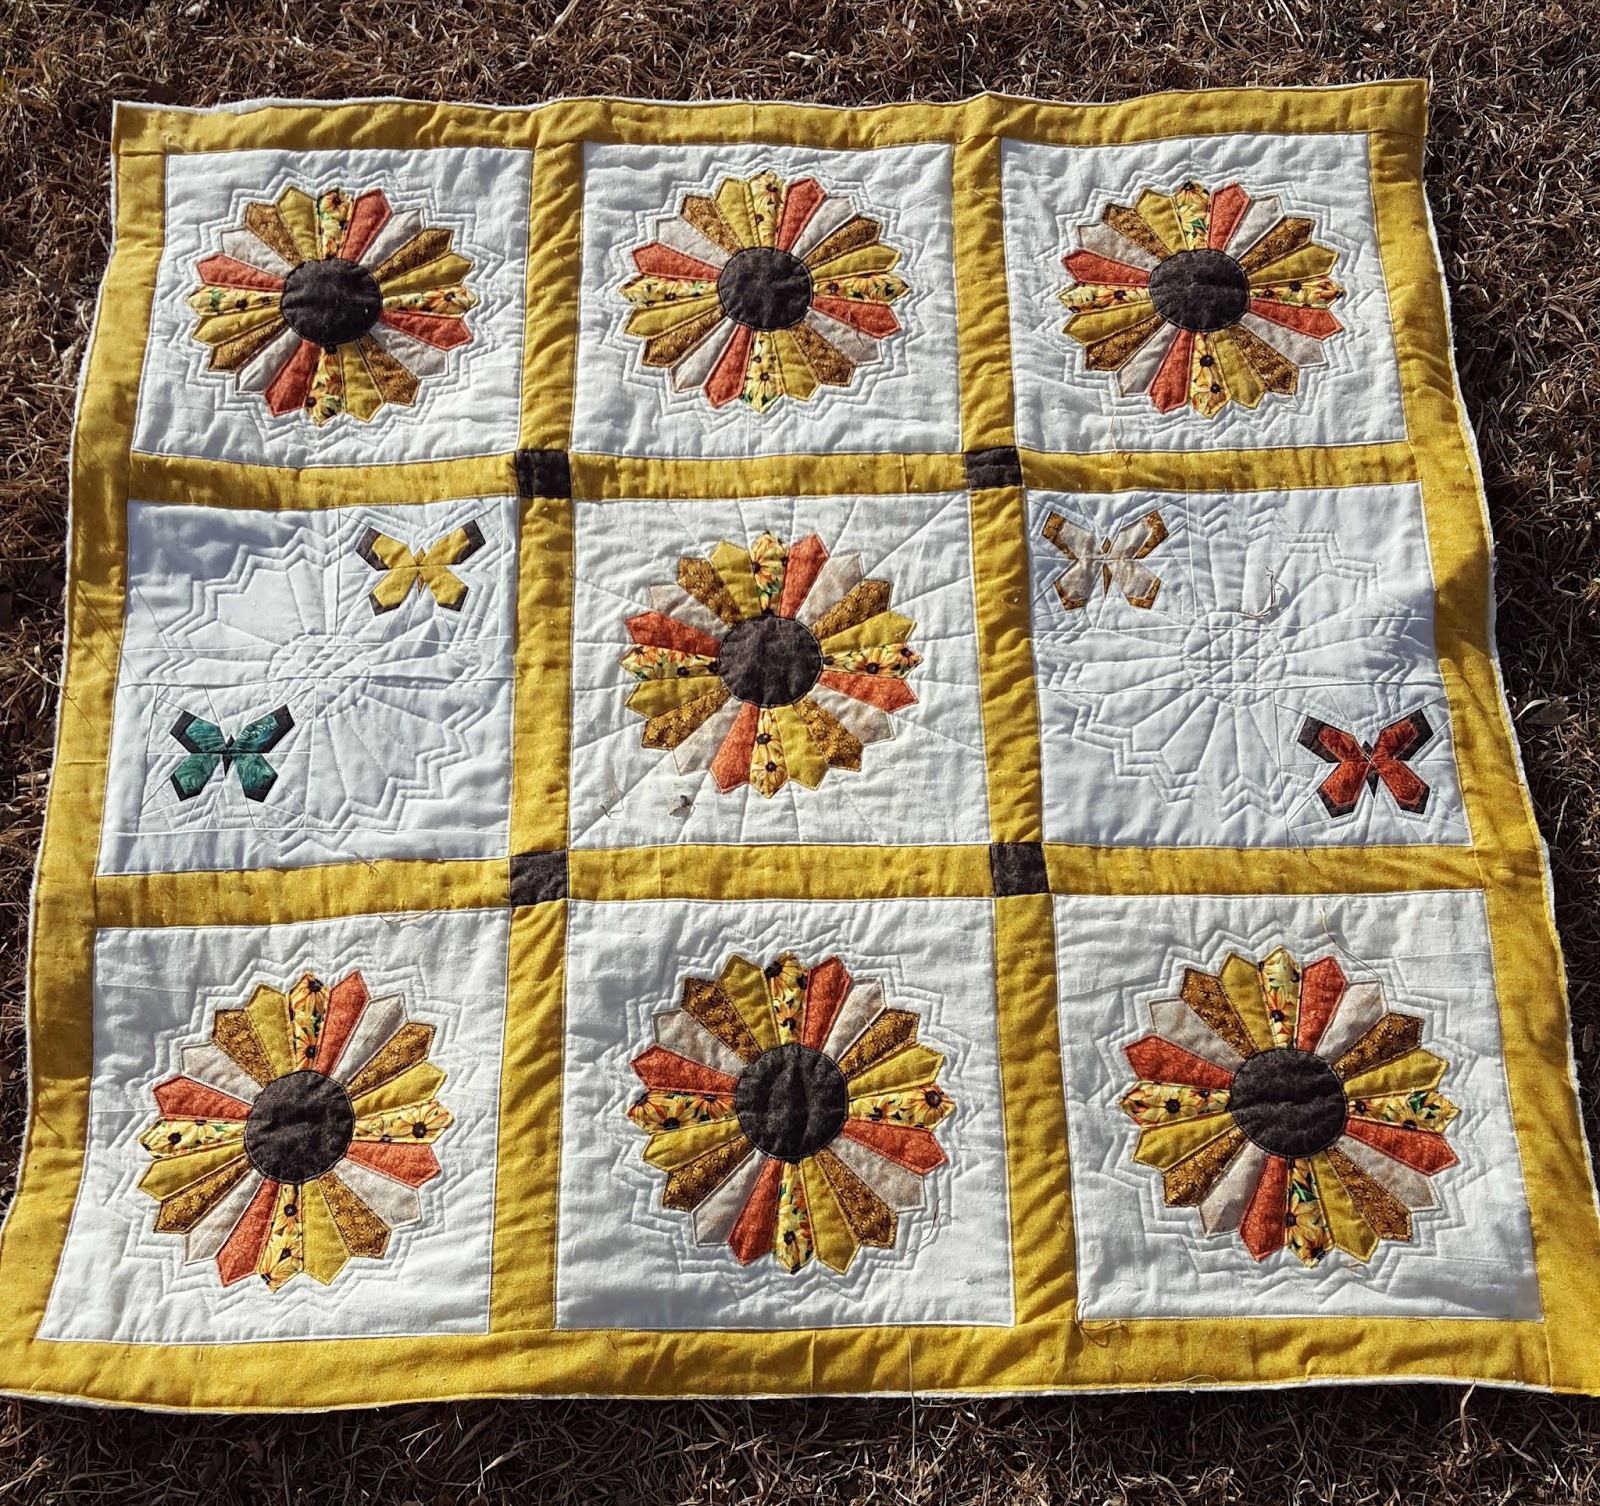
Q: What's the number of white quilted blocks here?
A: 9